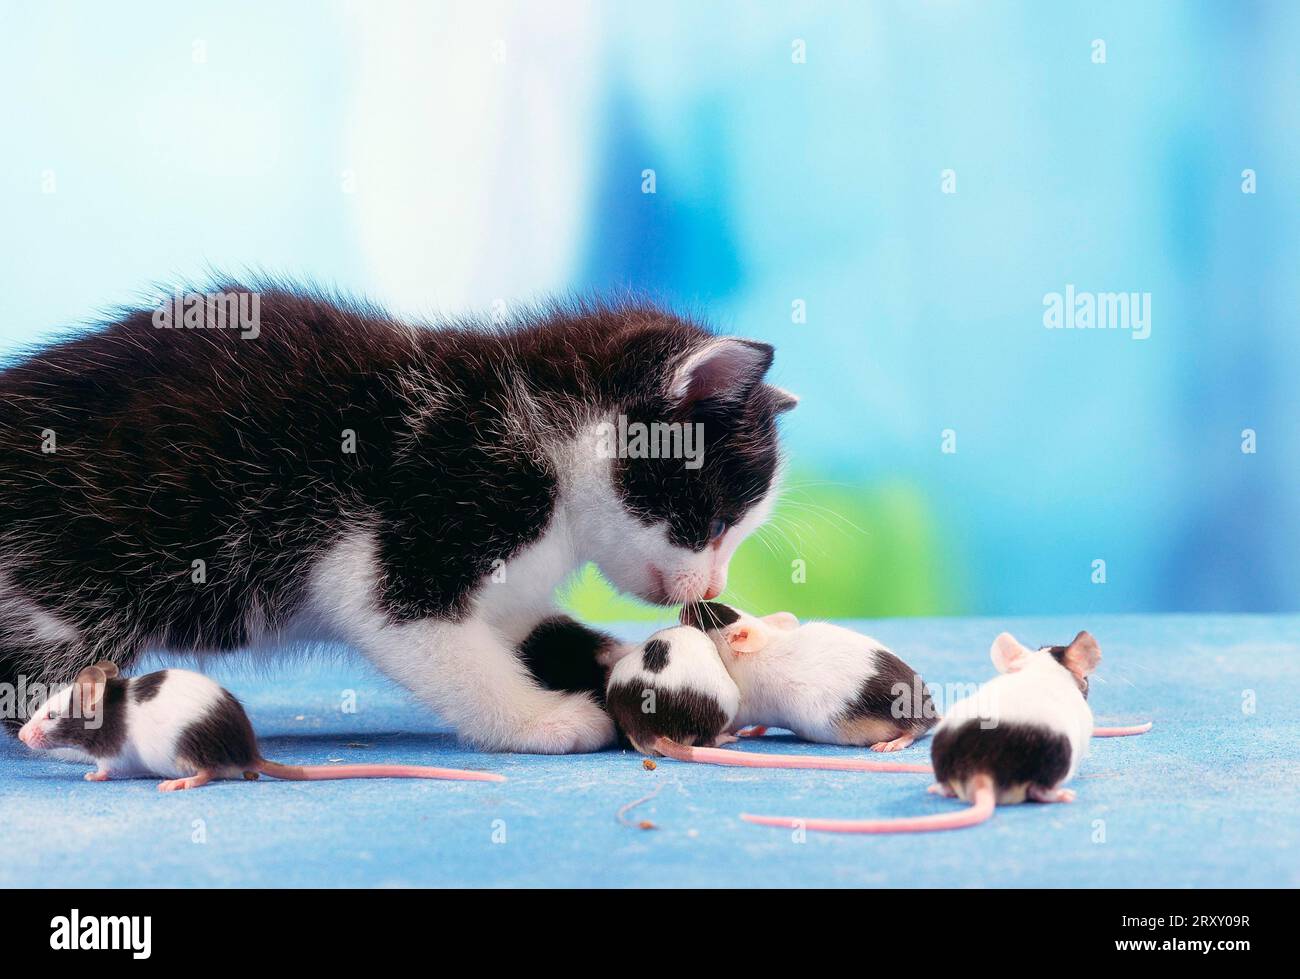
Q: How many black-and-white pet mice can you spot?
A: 4